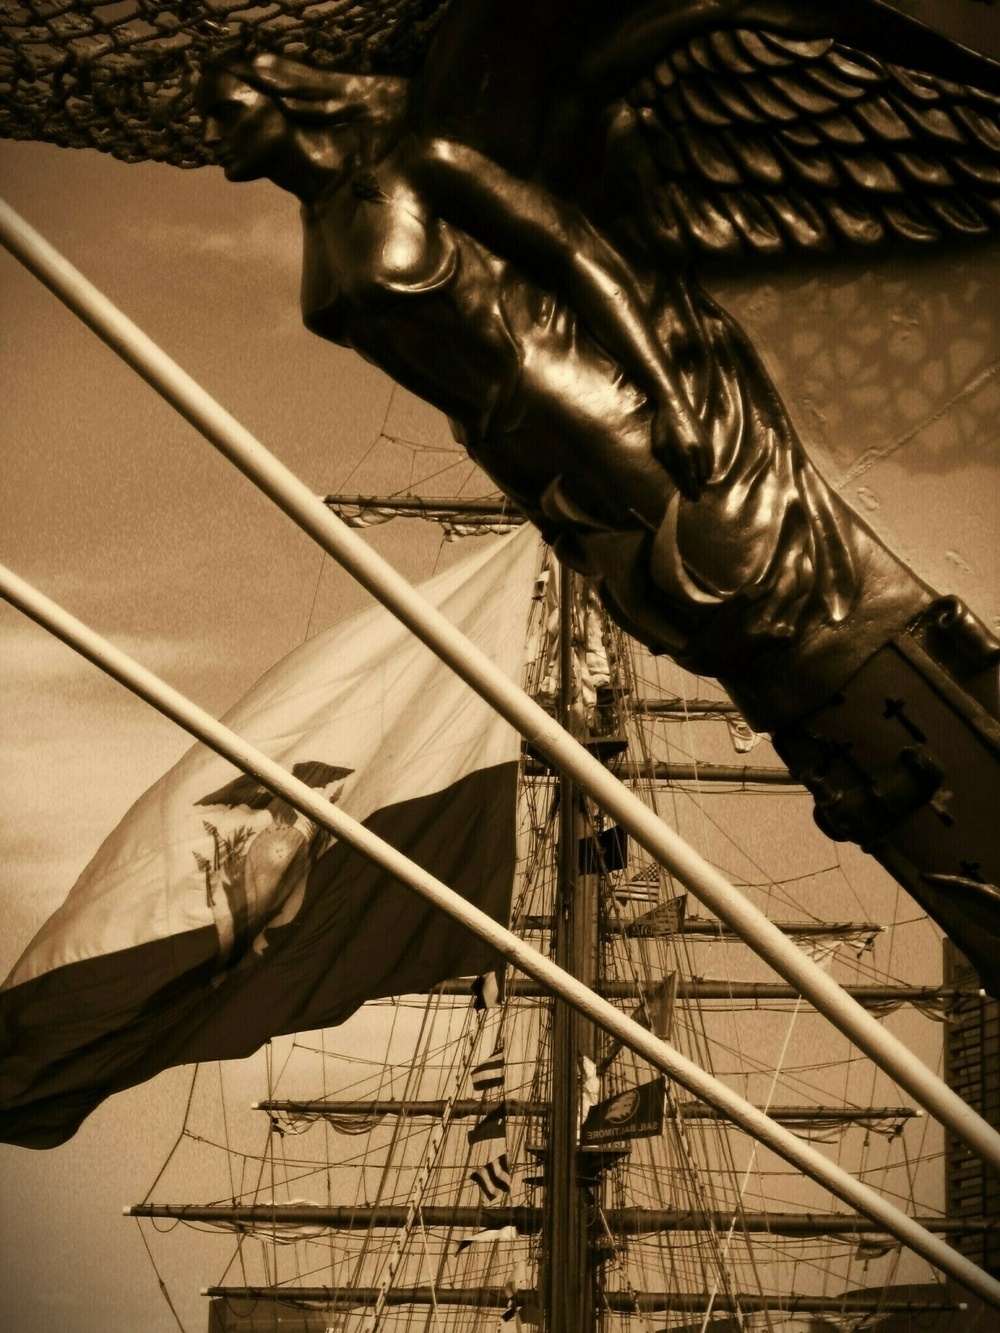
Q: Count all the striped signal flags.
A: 2